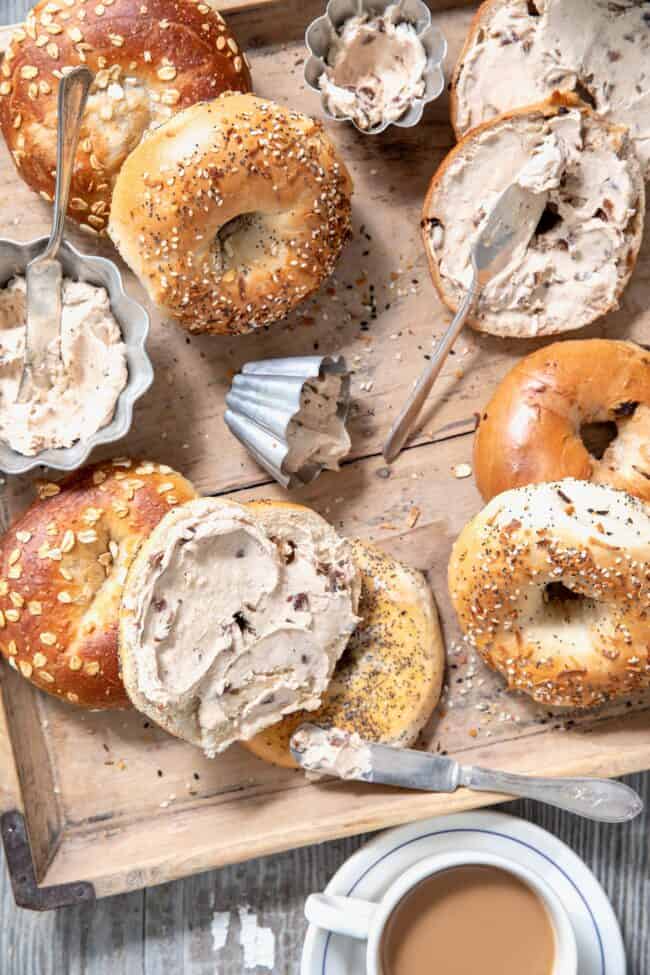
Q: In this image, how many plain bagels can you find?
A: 1